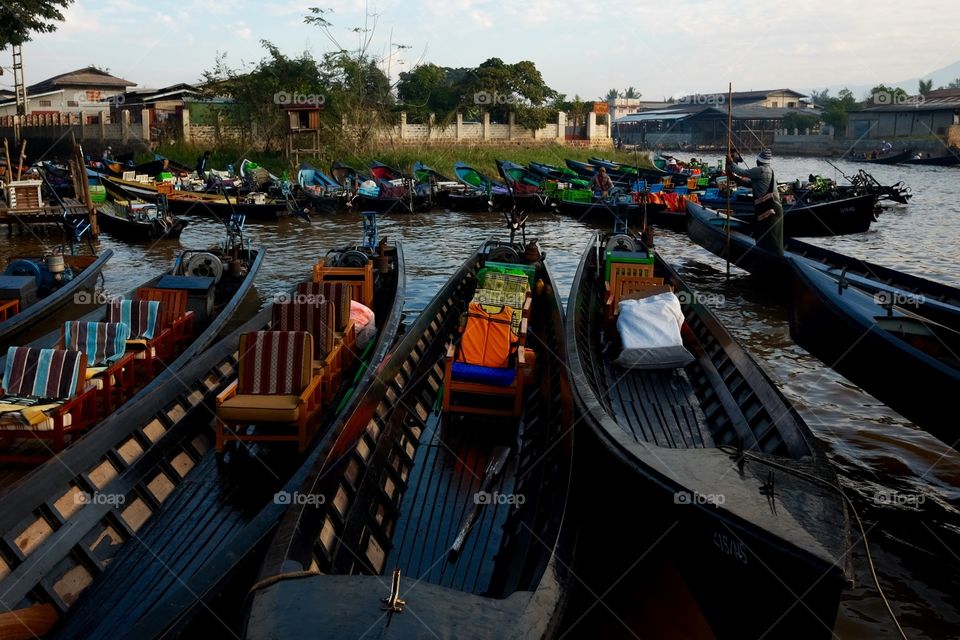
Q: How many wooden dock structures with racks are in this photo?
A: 1